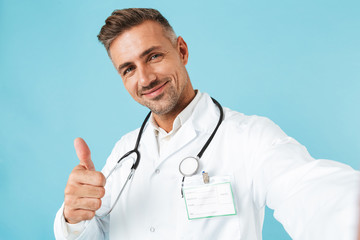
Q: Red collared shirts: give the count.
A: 0